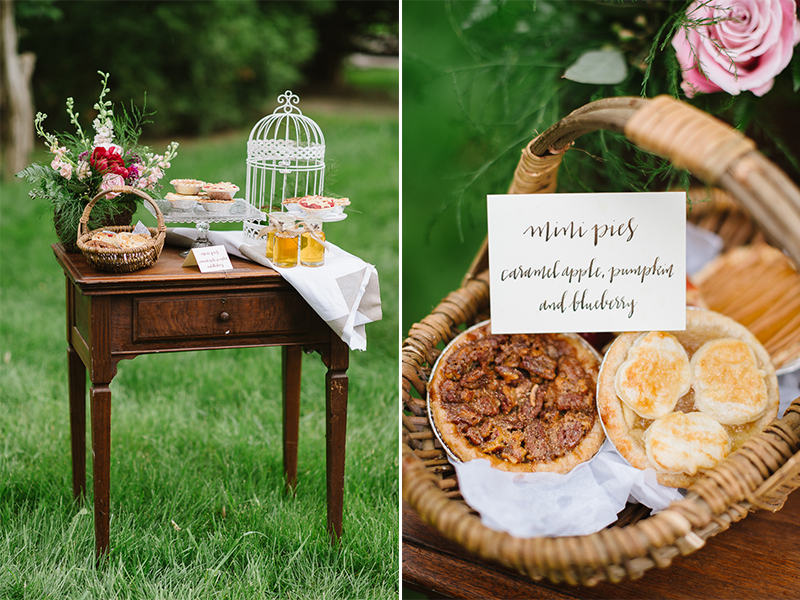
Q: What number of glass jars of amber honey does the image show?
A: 3